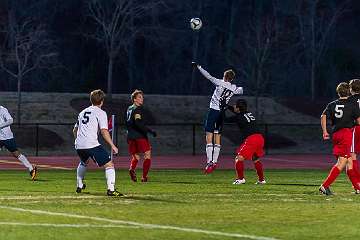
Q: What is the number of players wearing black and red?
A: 4